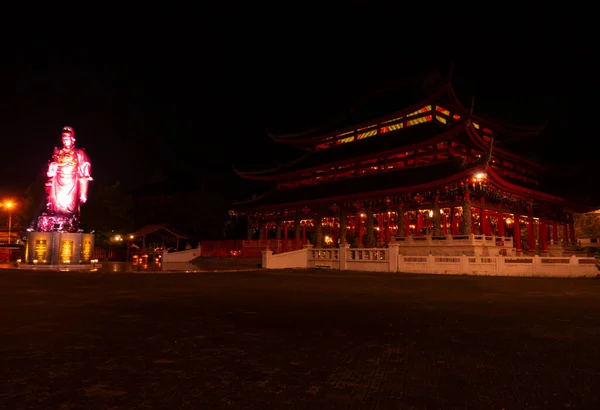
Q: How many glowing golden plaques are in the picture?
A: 3